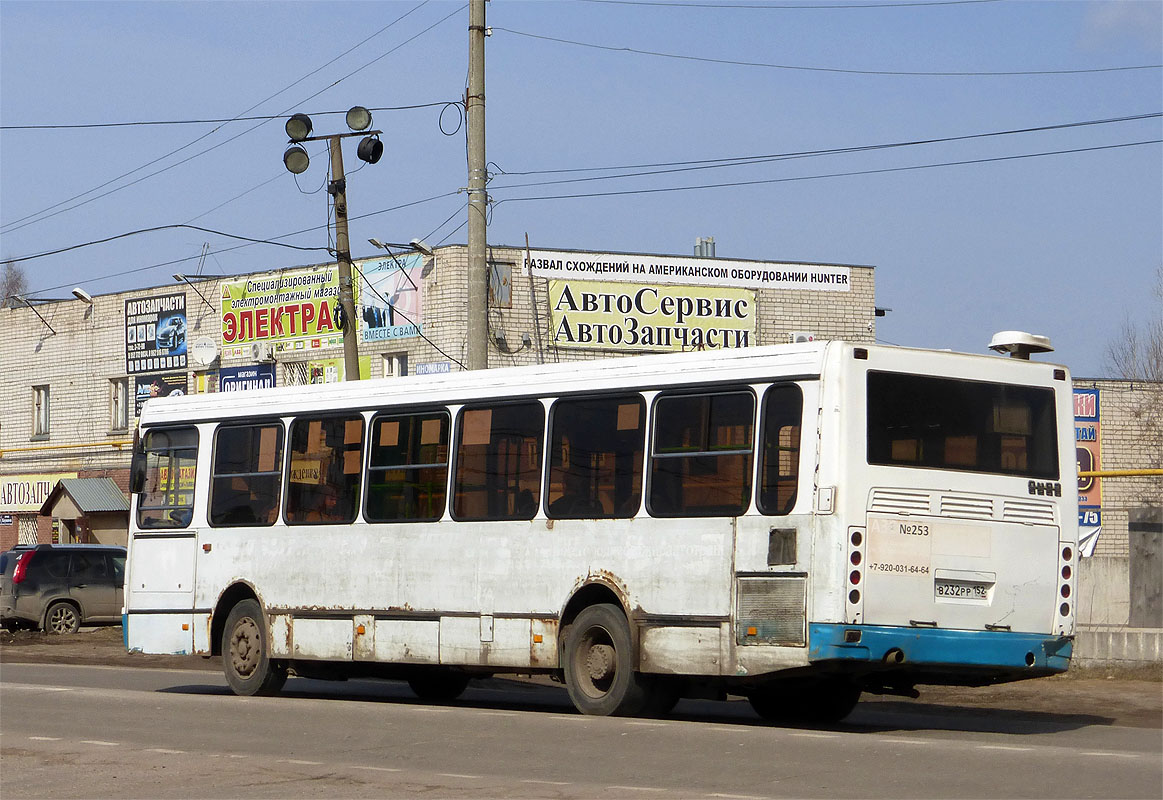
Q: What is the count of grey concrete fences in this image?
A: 1